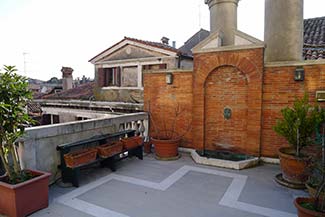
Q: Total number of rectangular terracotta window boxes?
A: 3